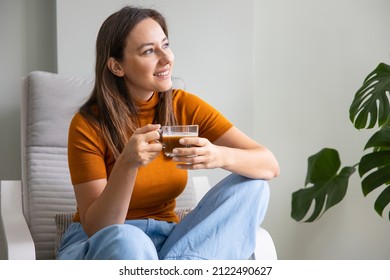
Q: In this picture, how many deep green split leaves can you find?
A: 3